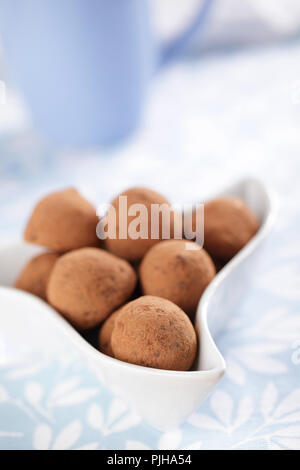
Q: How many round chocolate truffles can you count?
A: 8